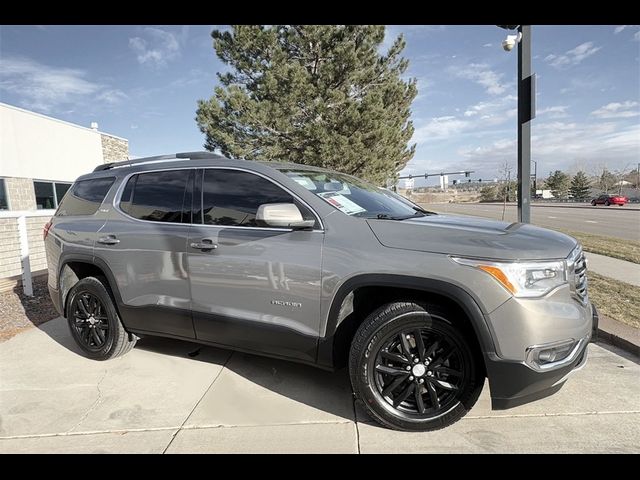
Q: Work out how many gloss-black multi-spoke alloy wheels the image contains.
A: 2